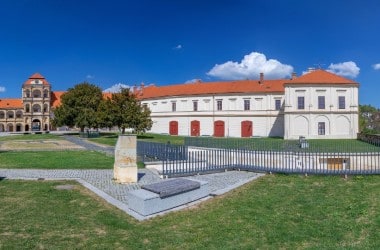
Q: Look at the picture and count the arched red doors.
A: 4